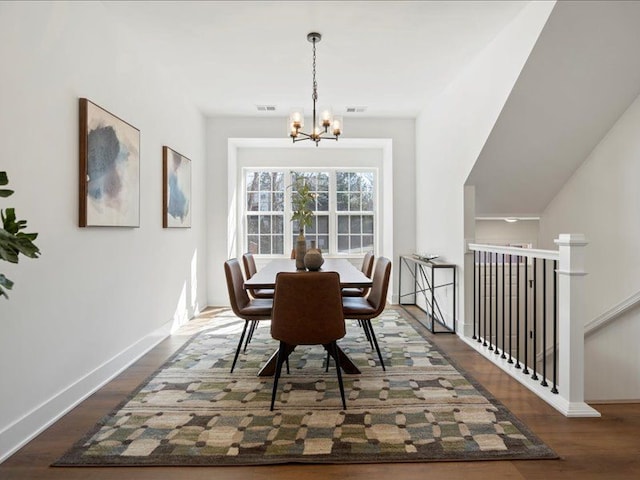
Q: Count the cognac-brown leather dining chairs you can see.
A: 6